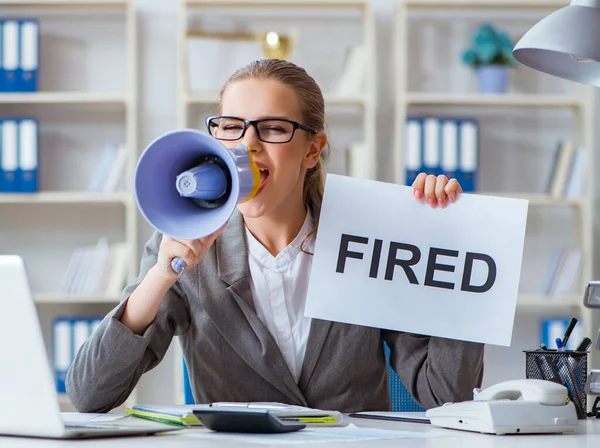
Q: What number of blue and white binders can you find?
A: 13